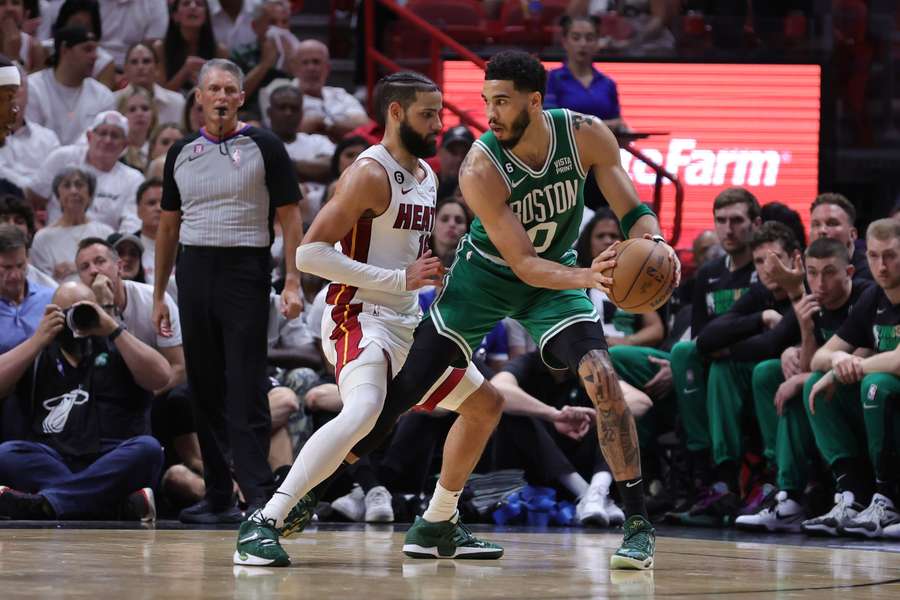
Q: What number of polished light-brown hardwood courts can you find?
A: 1